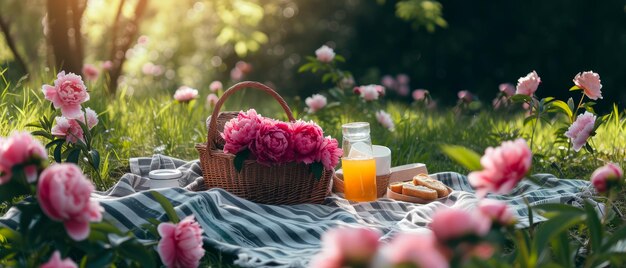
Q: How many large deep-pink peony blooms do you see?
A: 4